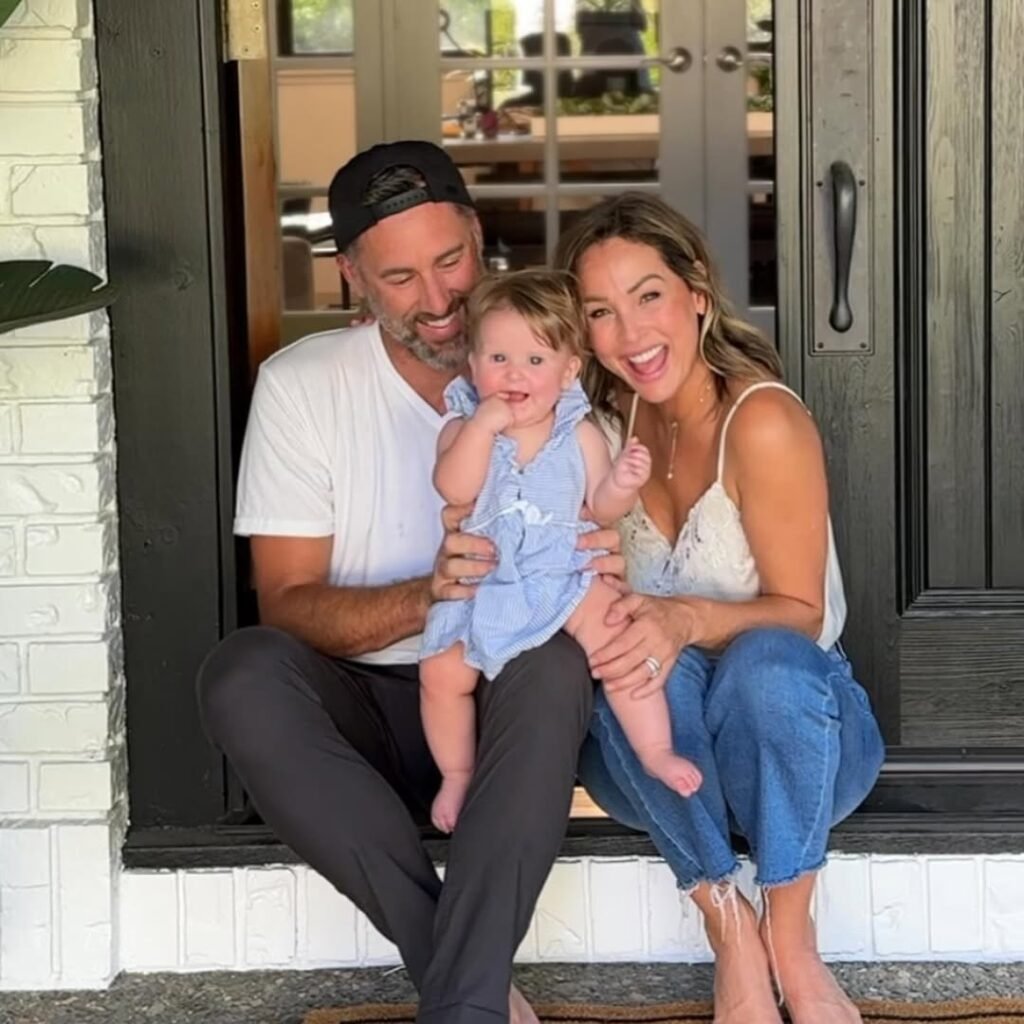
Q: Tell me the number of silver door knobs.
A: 2